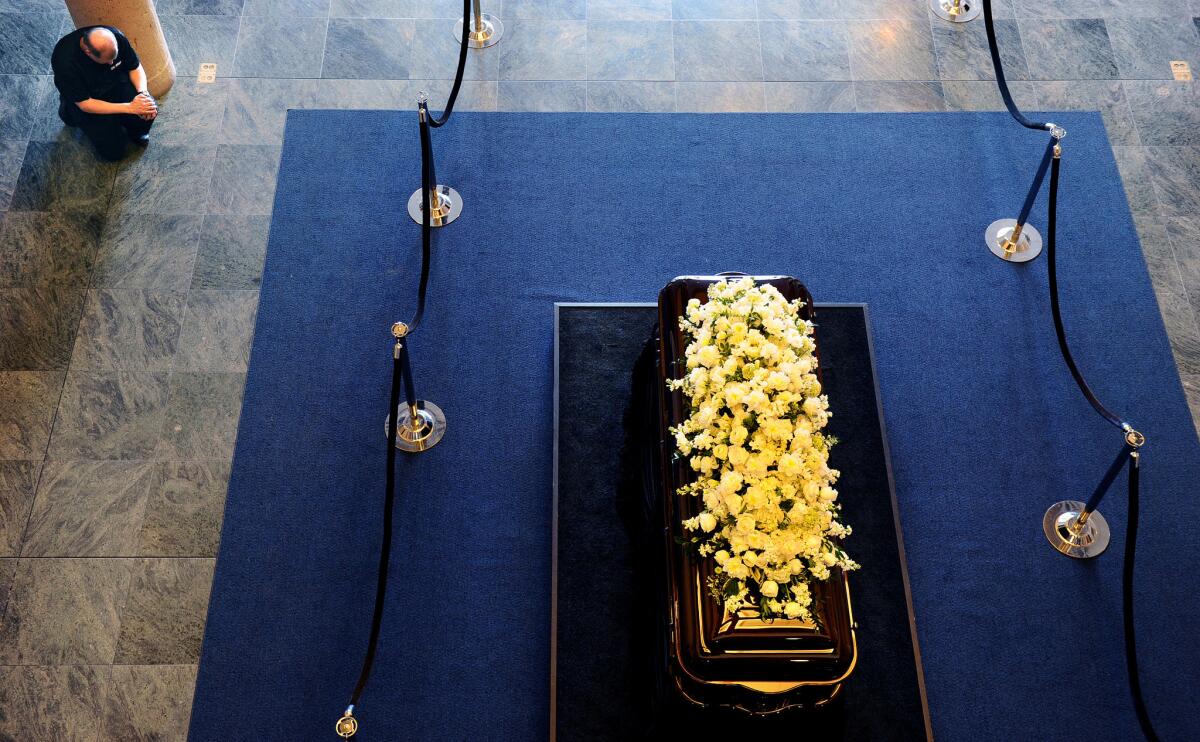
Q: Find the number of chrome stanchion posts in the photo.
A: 7